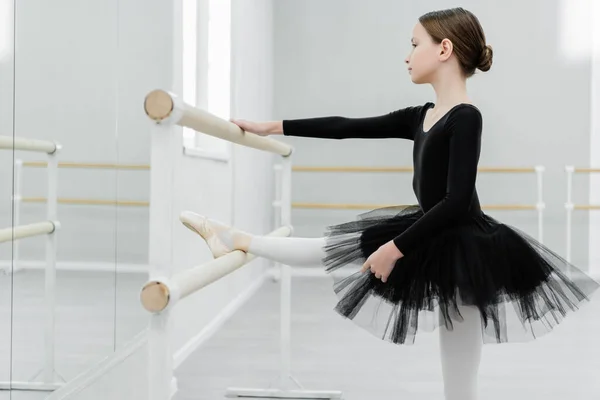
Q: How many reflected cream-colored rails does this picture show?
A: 2